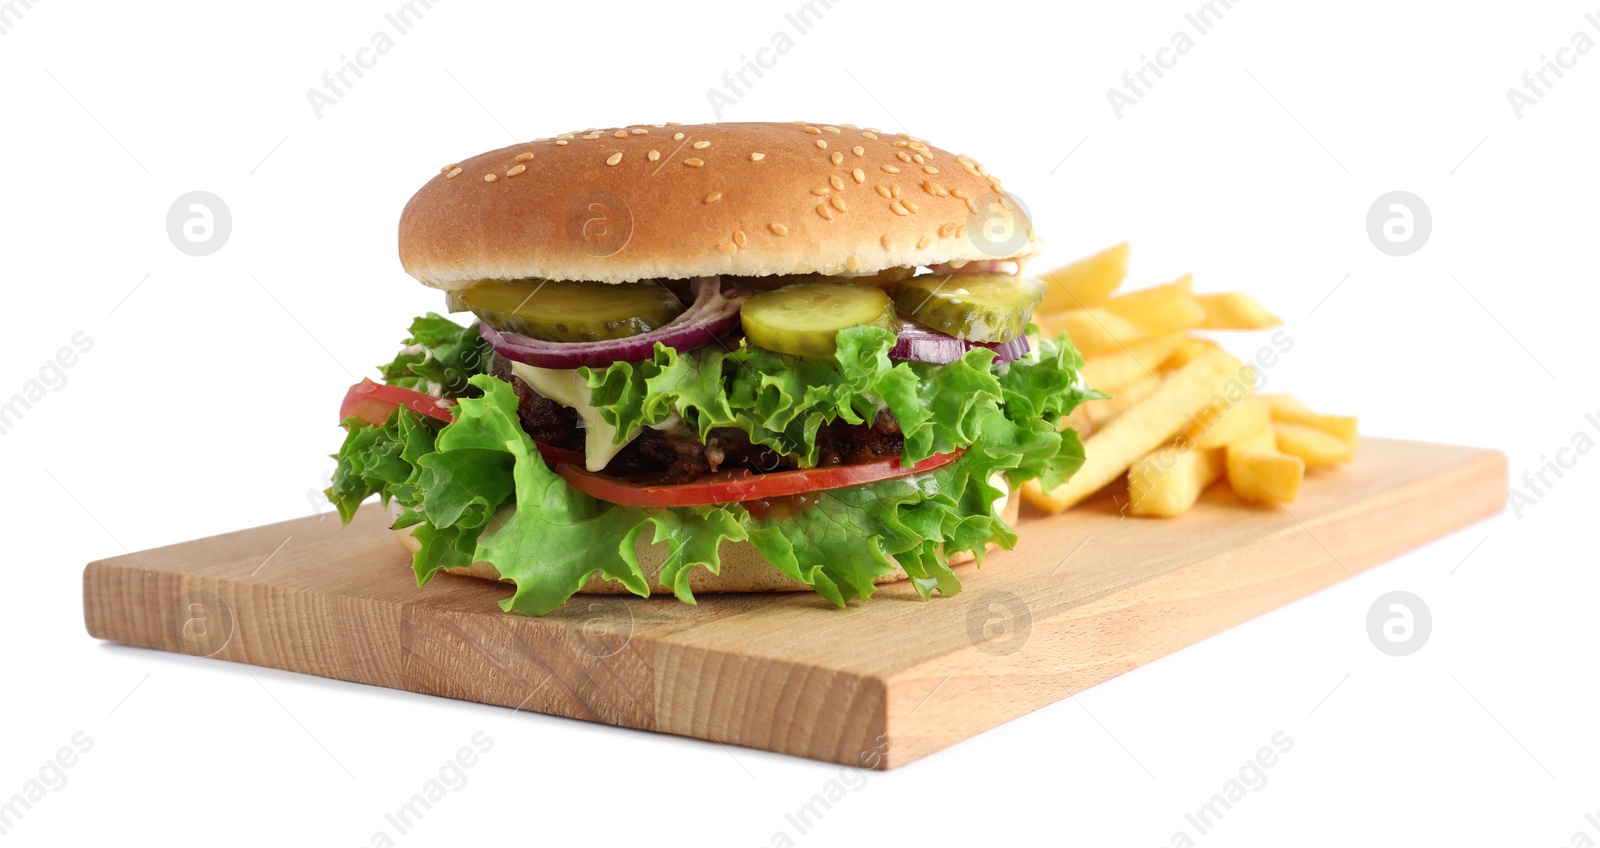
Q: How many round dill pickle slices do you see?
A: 3